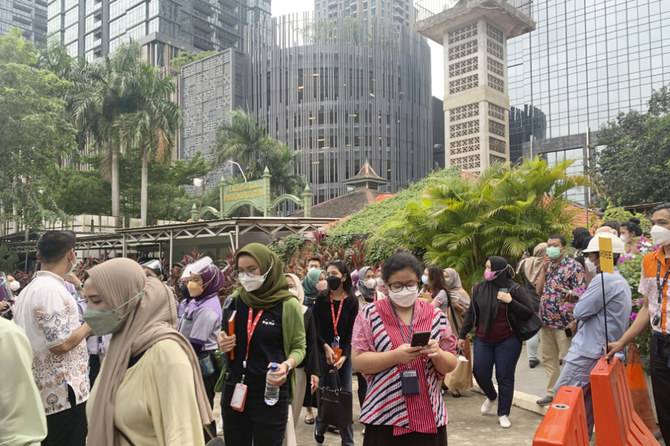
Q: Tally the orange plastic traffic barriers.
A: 2